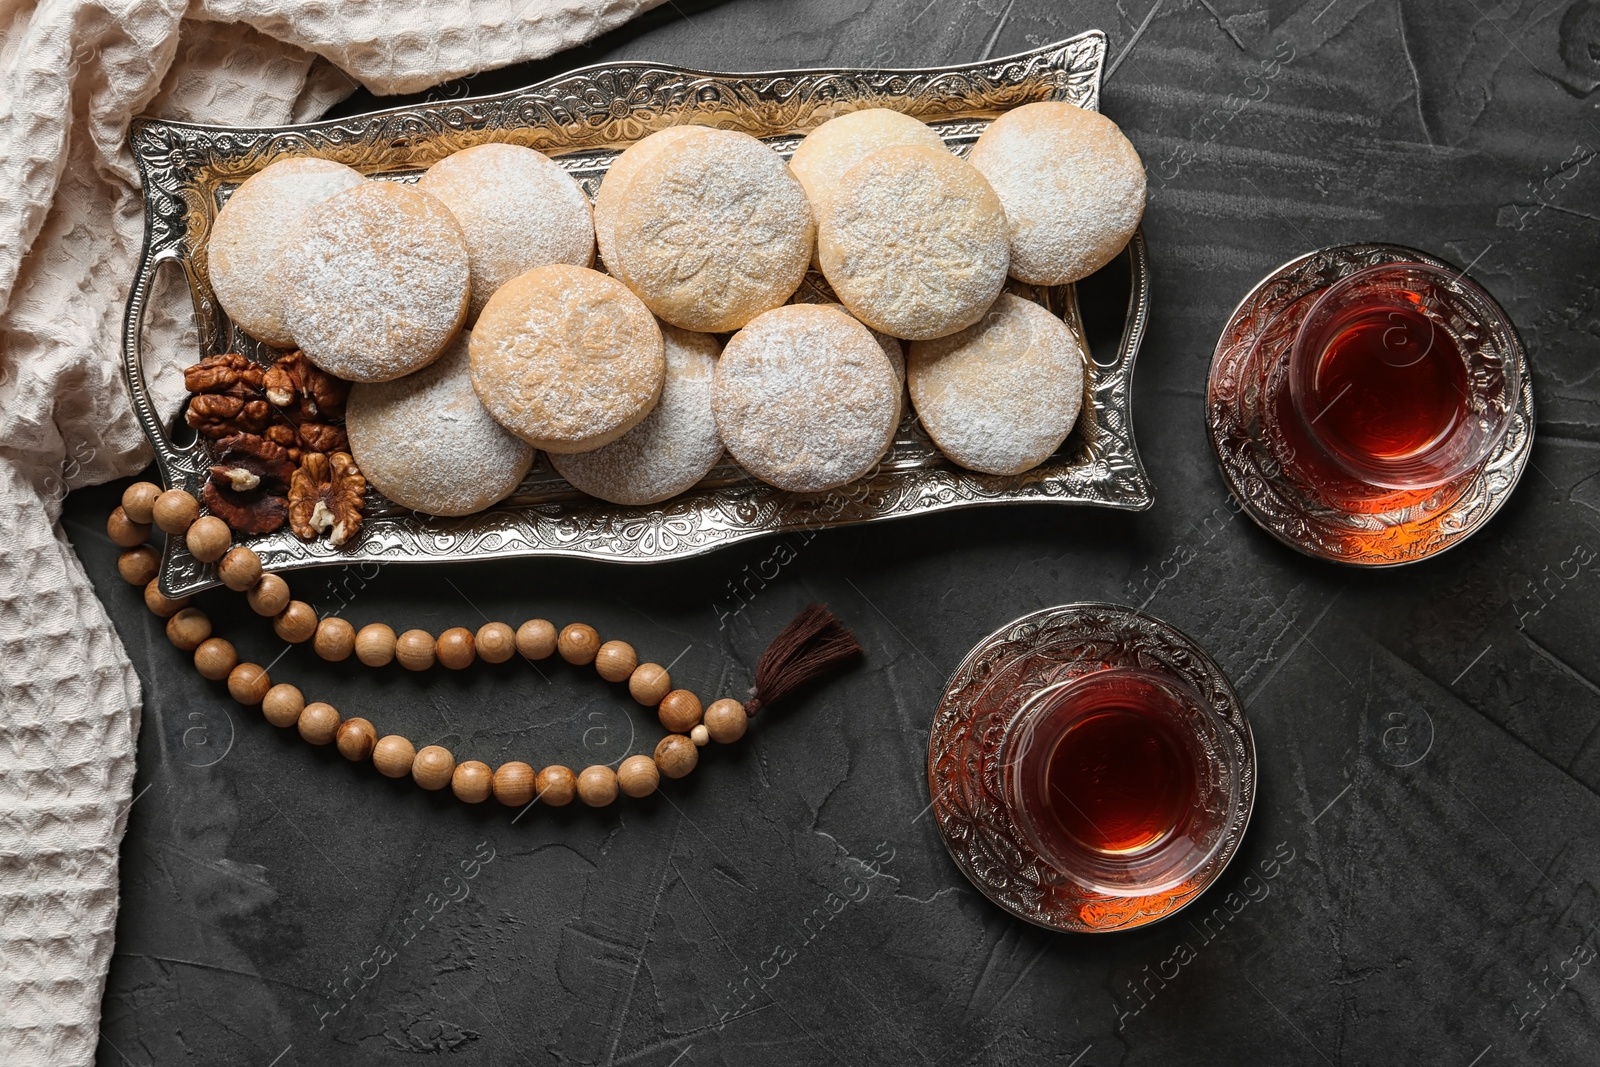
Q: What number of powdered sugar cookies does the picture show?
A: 14